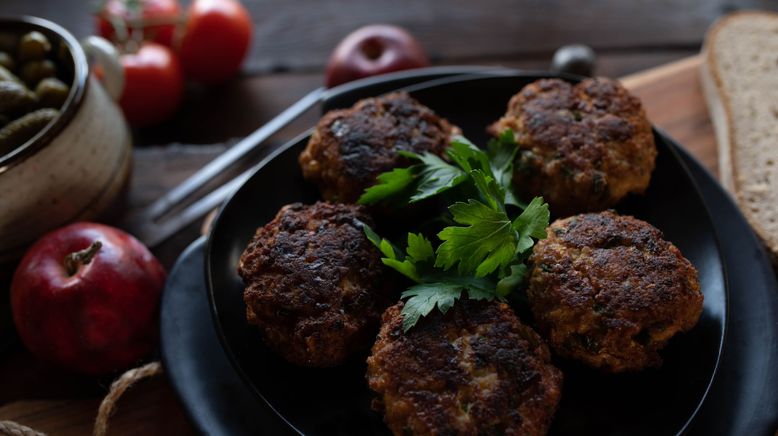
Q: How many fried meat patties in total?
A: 5